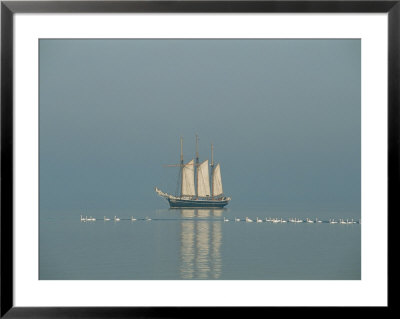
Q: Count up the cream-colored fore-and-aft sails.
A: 3